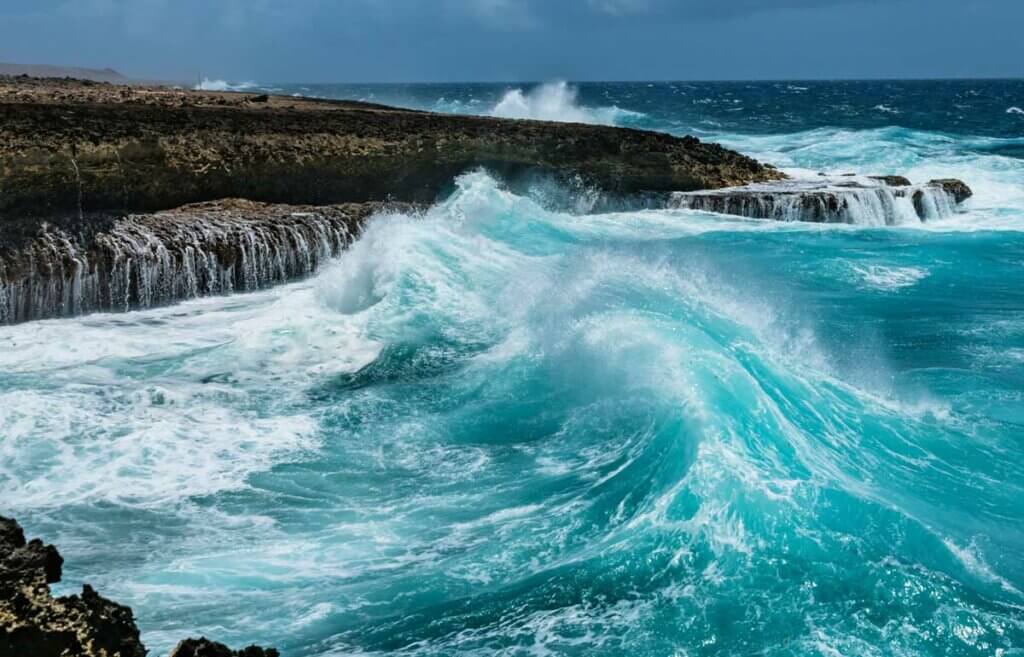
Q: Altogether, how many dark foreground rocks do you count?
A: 2